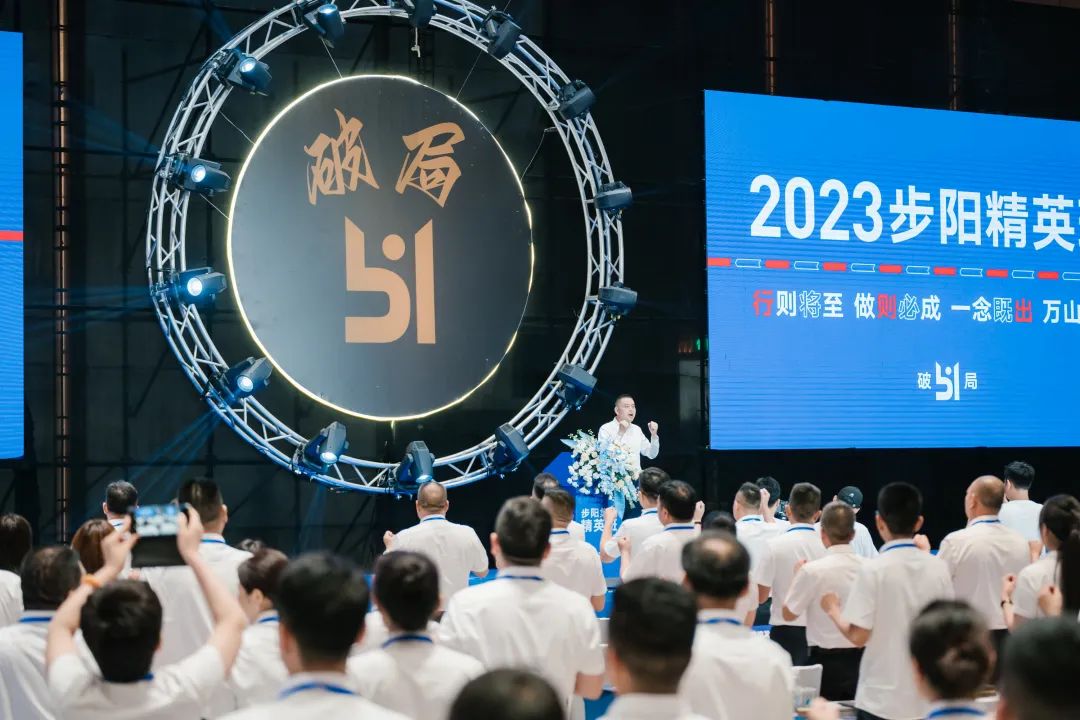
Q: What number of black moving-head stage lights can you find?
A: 14